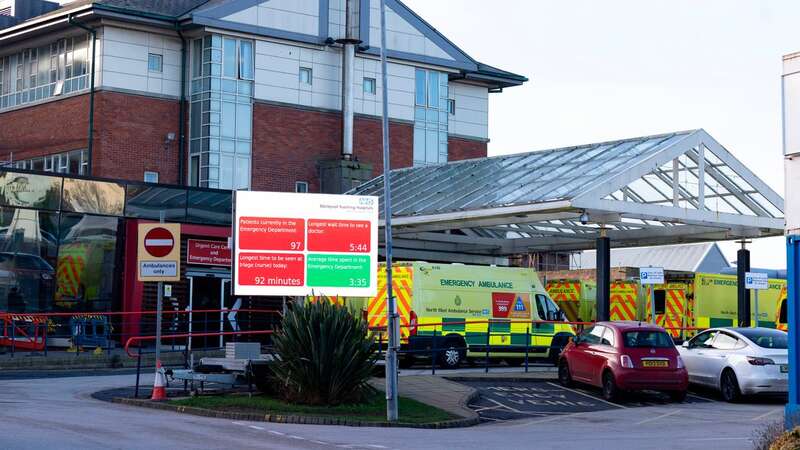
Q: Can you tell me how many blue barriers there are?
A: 1